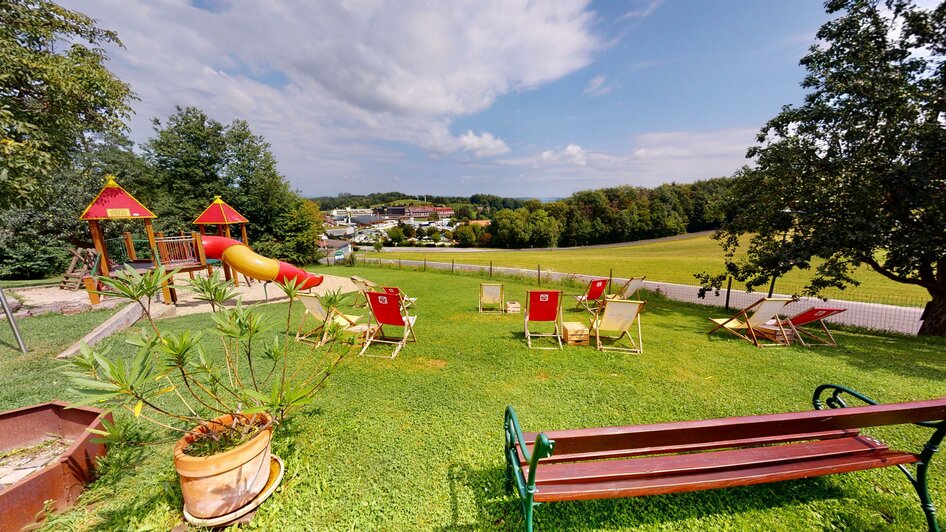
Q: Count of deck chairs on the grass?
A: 11